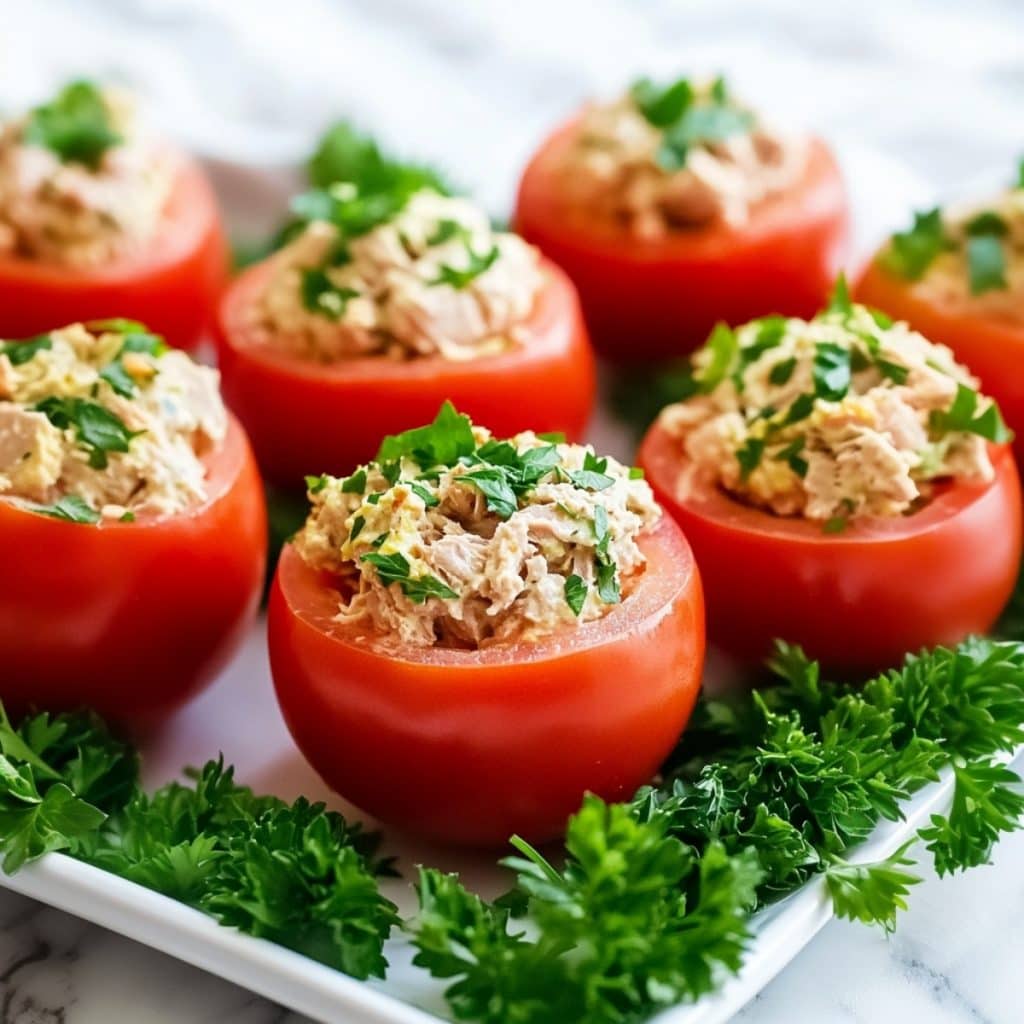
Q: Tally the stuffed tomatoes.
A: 7